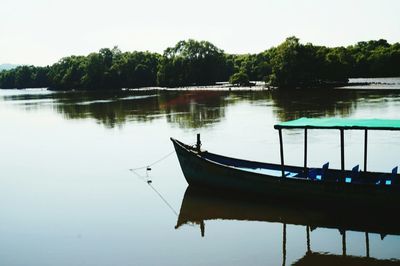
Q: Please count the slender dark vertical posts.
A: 4